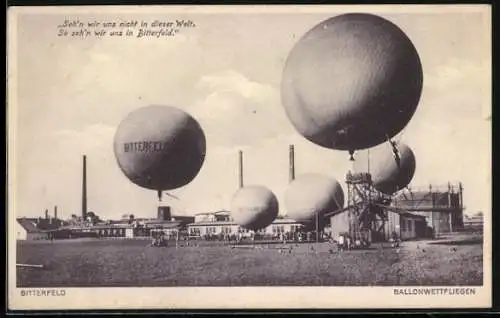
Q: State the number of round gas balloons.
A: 5